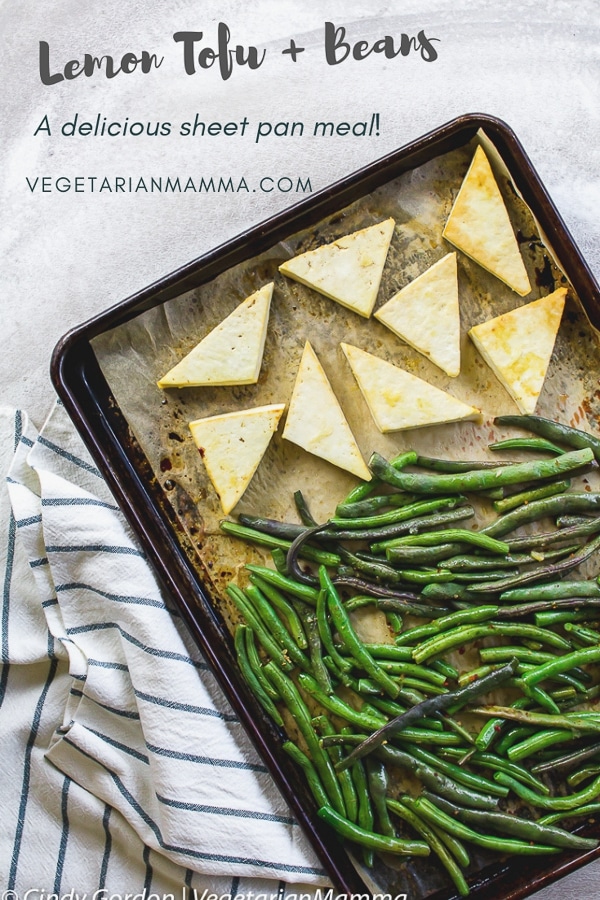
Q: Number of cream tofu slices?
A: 8